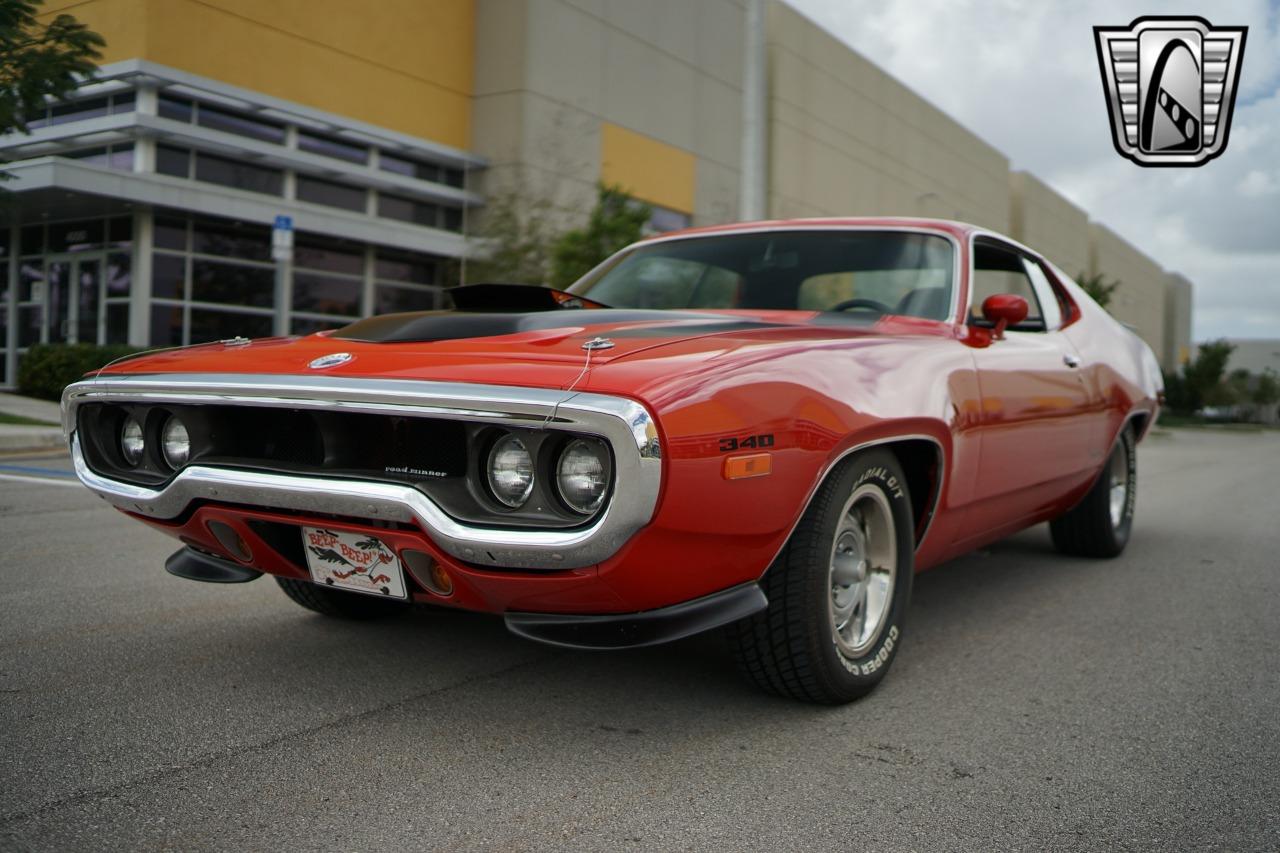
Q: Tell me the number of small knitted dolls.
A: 0